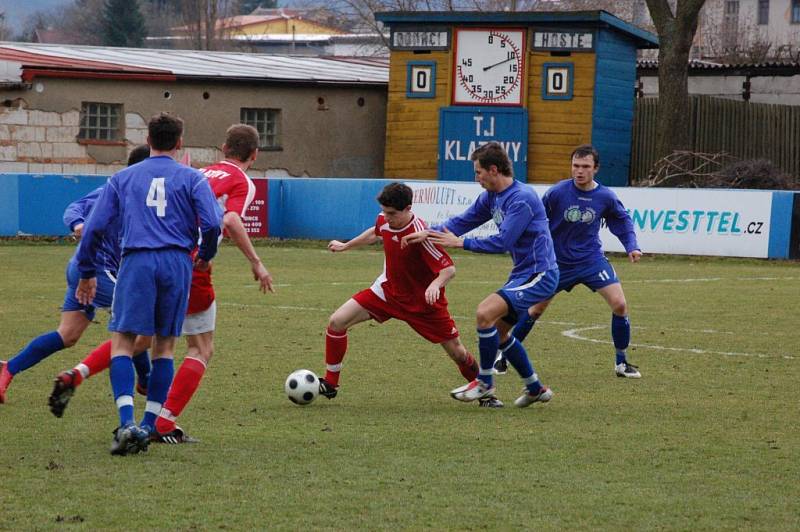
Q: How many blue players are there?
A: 4